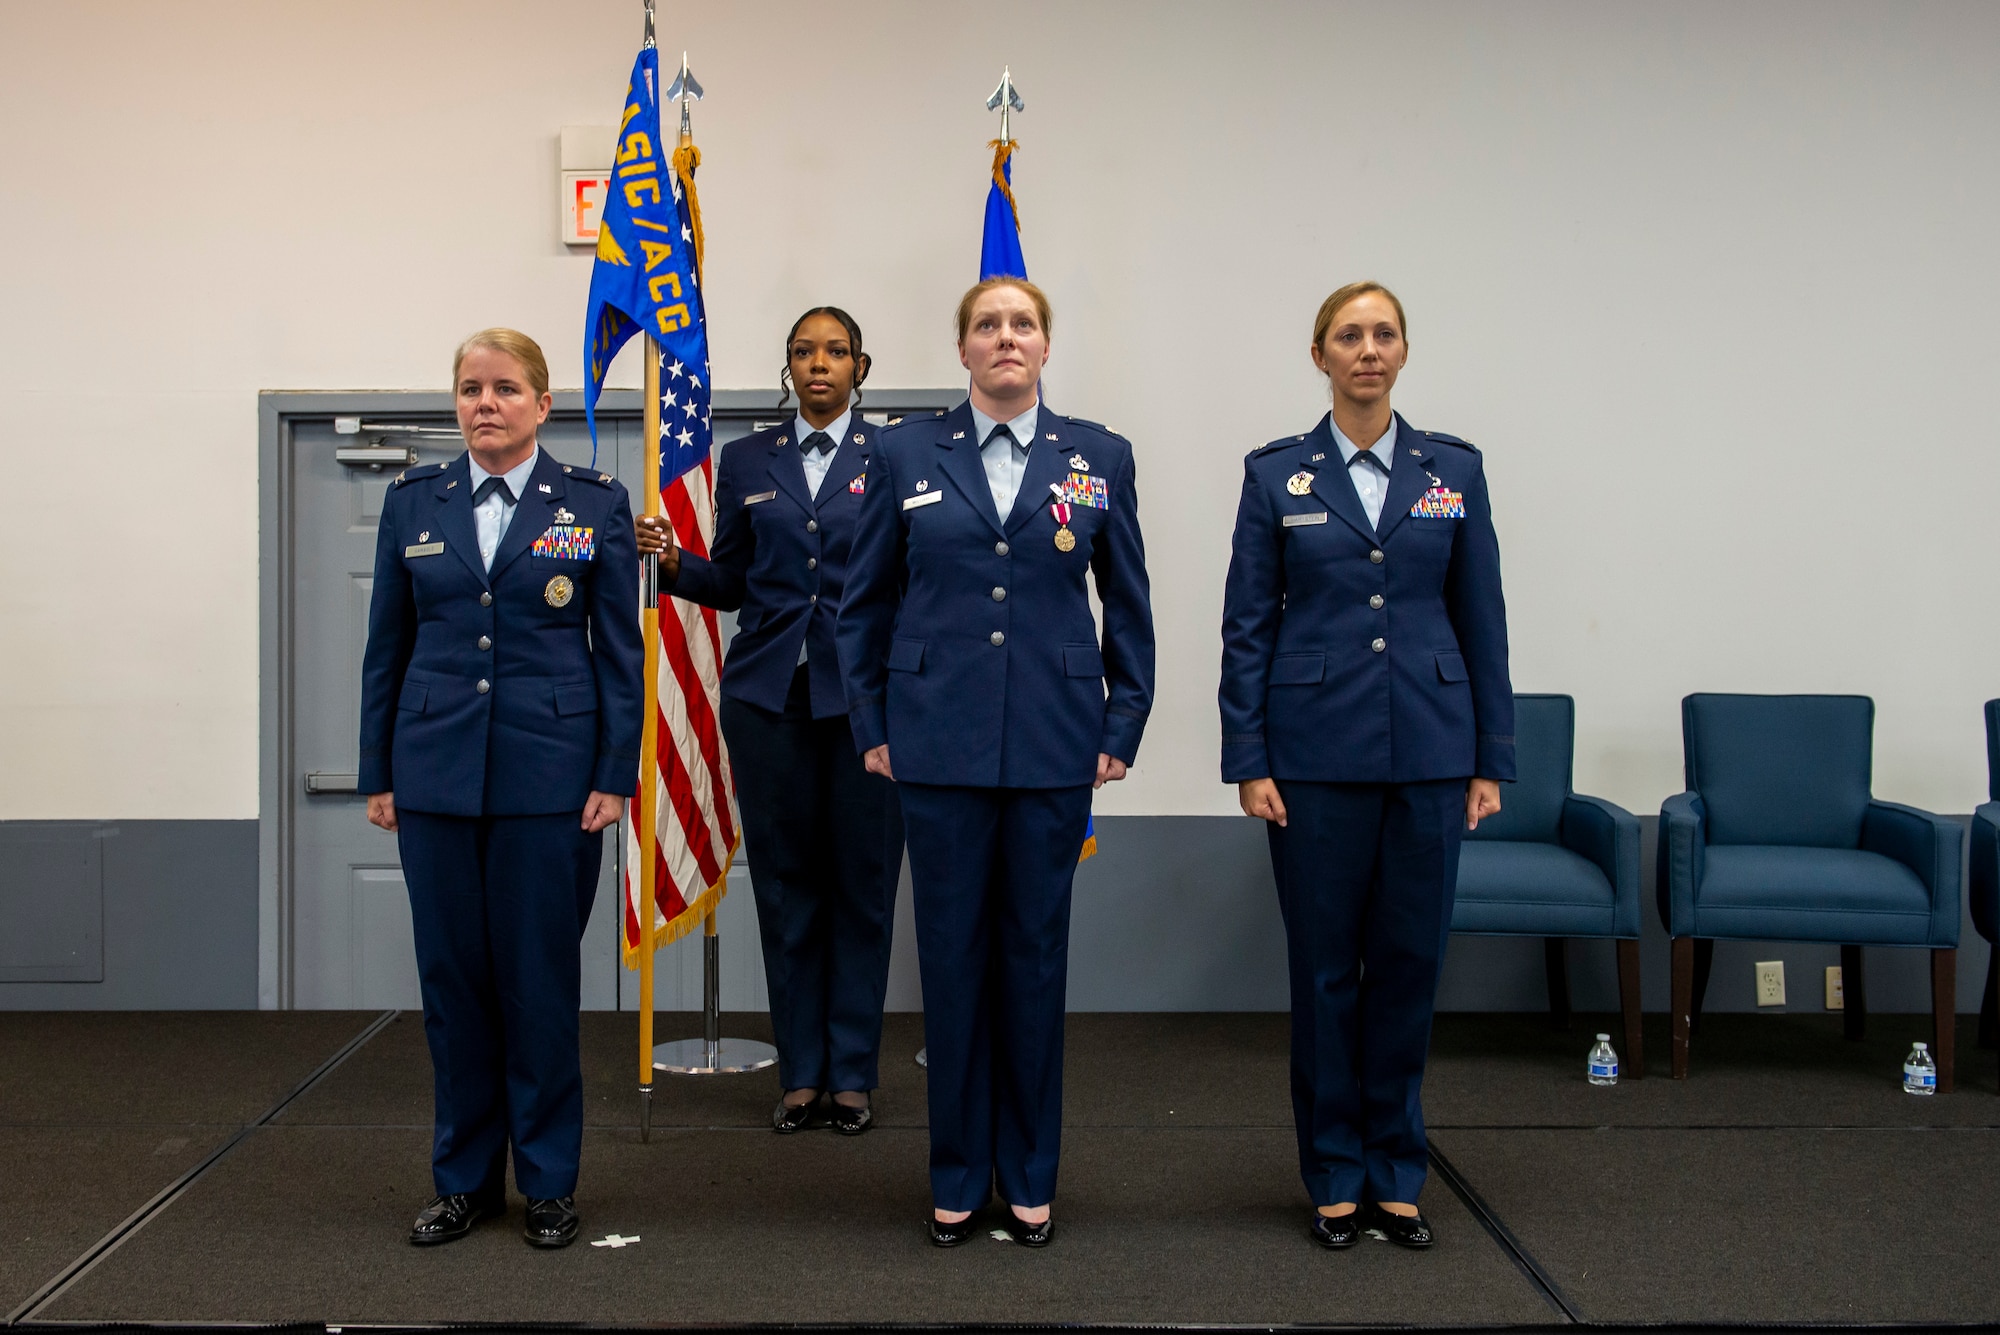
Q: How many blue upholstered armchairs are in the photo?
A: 3